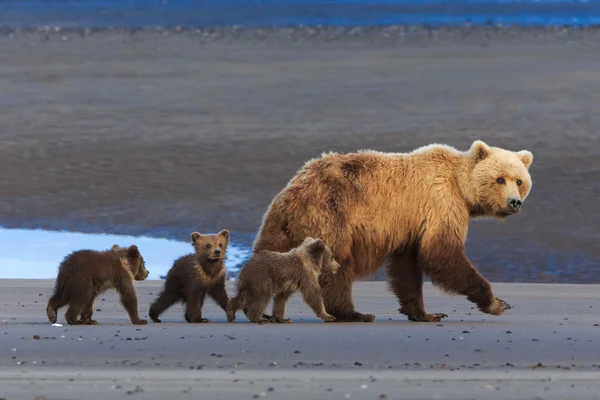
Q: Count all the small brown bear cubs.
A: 3